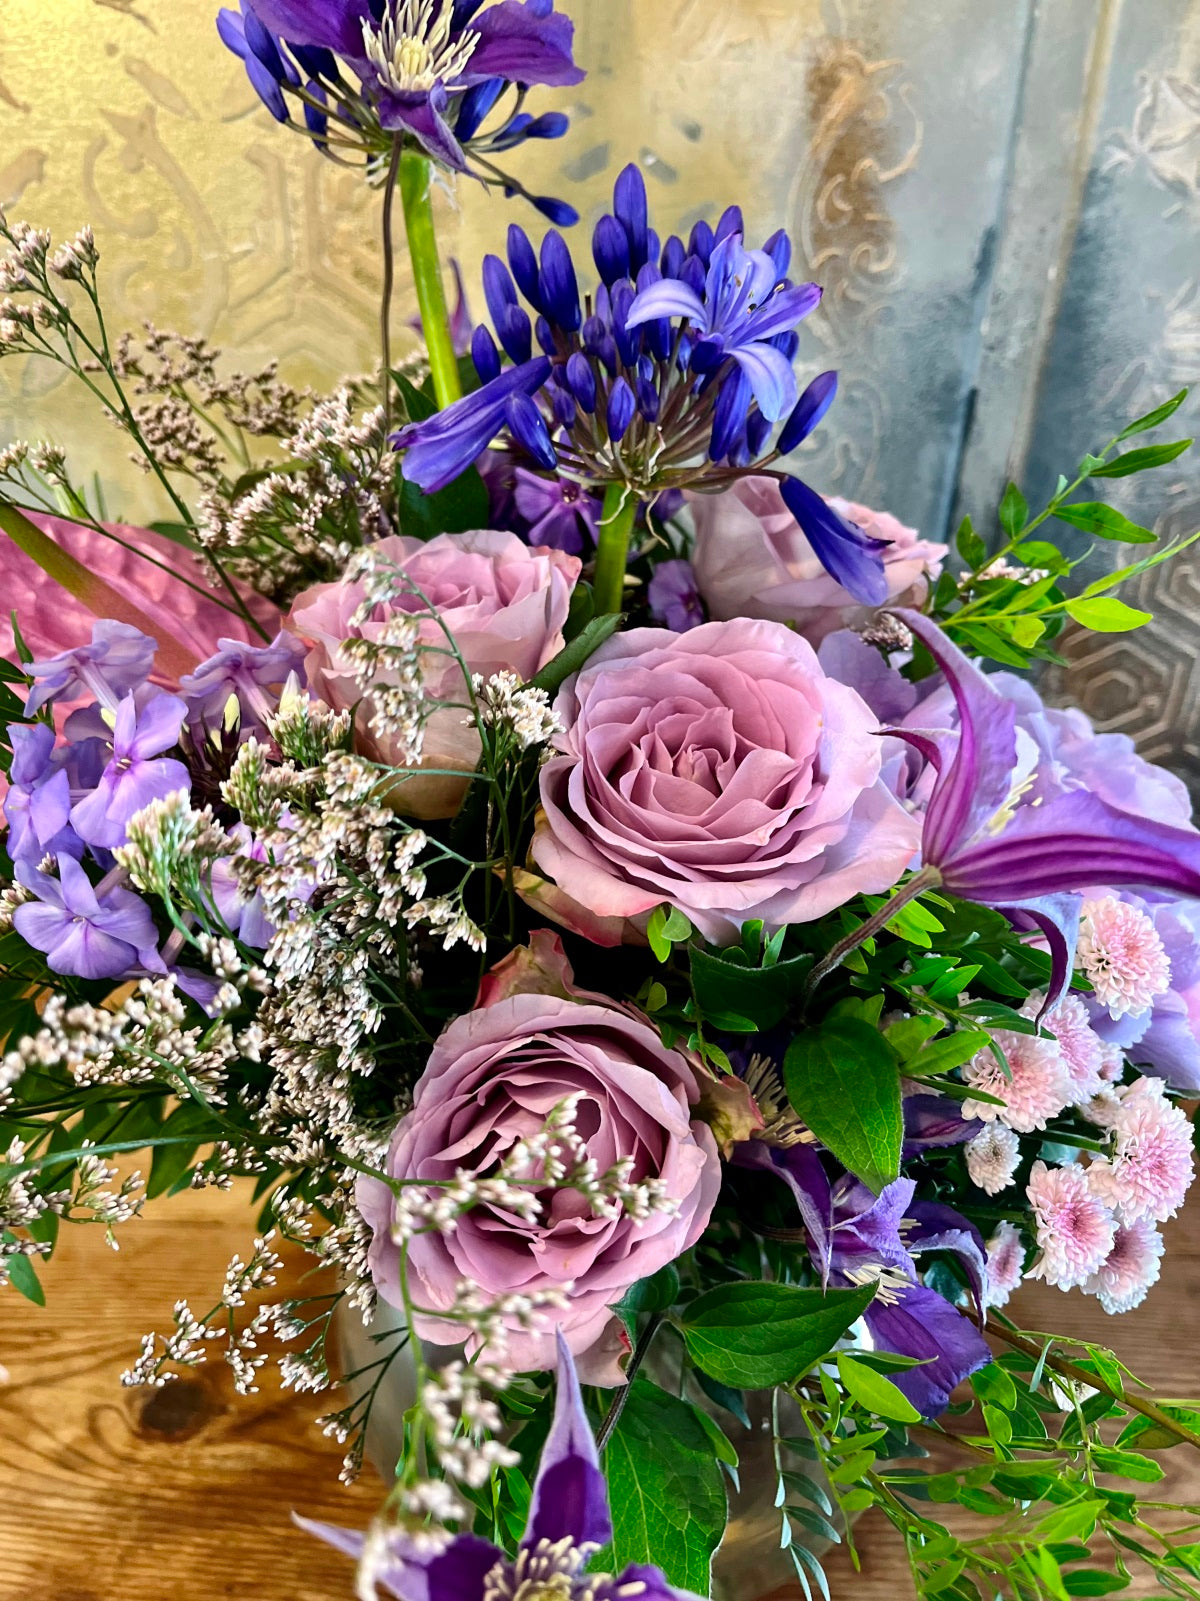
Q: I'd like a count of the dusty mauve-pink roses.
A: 4